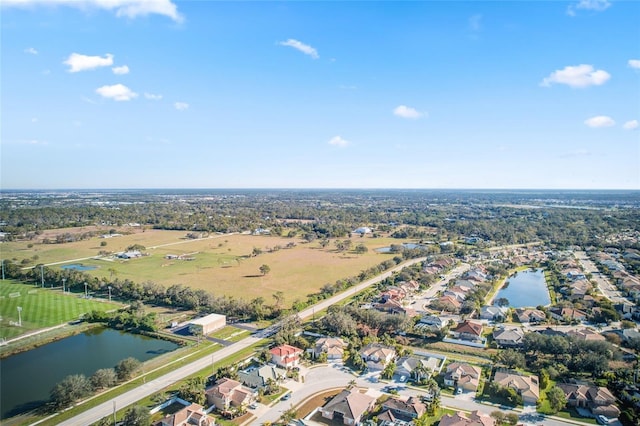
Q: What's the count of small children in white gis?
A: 0